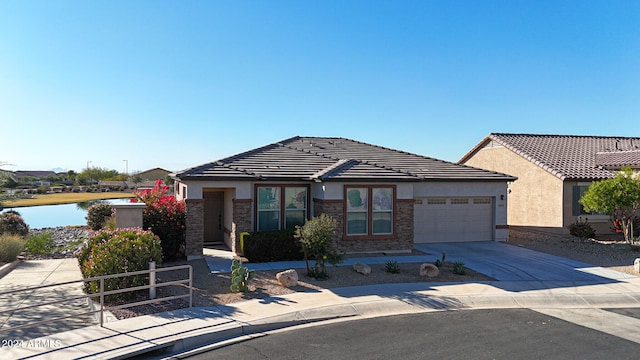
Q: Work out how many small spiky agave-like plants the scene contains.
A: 2